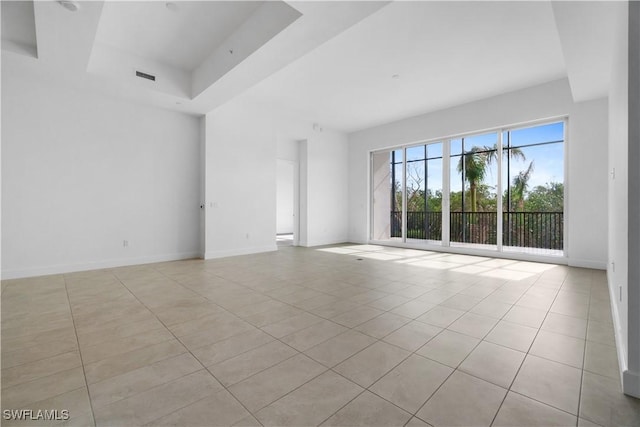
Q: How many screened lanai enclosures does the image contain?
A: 1